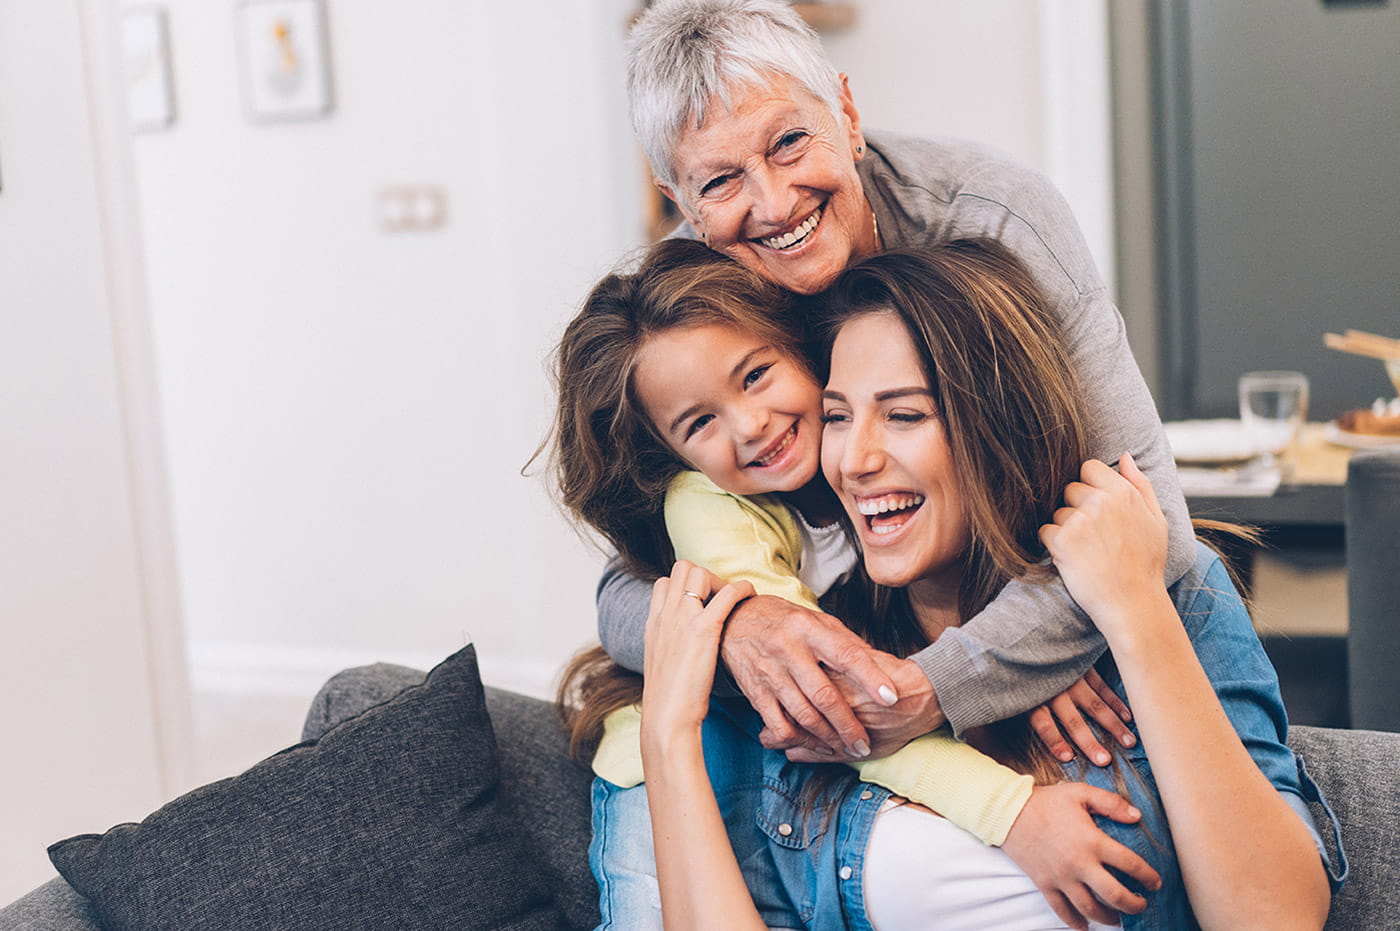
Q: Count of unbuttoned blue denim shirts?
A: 1